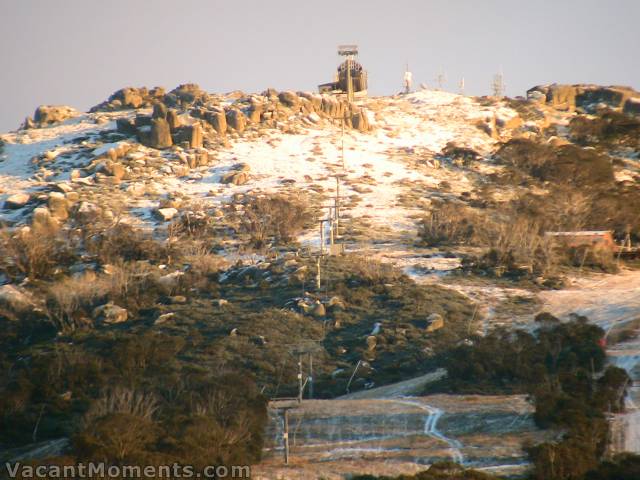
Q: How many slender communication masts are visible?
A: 4